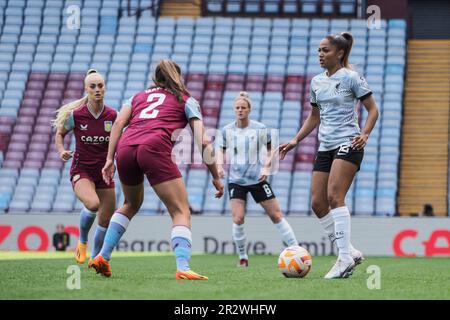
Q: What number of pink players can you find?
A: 2